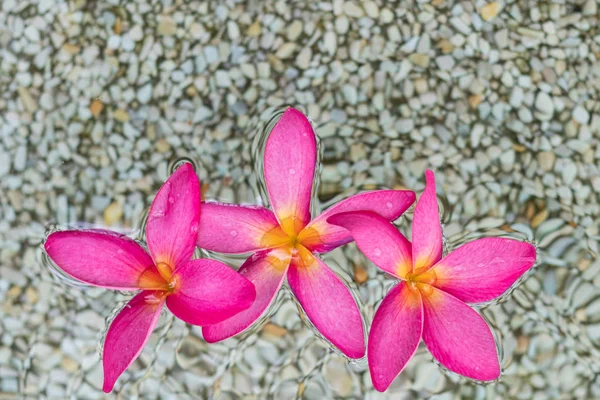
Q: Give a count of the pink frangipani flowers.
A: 3